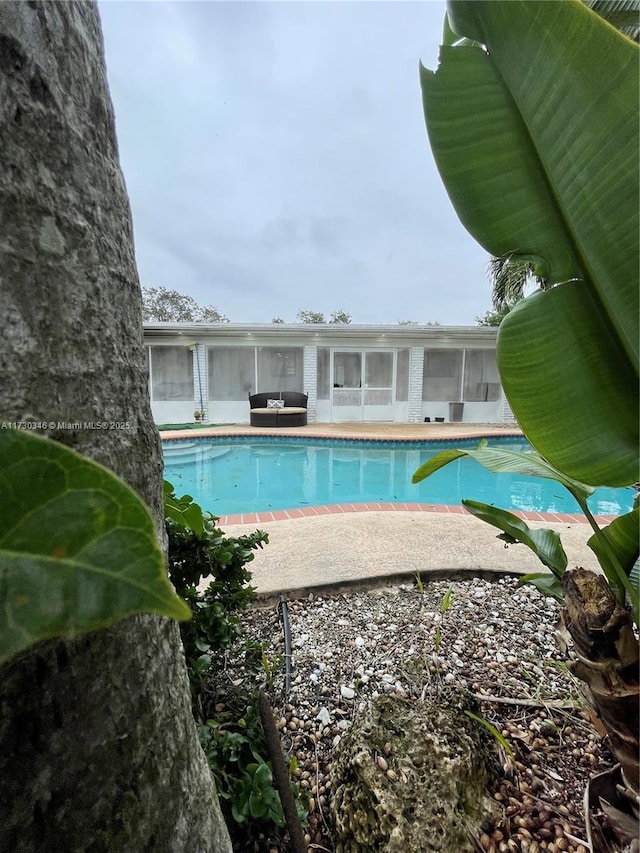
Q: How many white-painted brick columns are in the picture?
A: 4